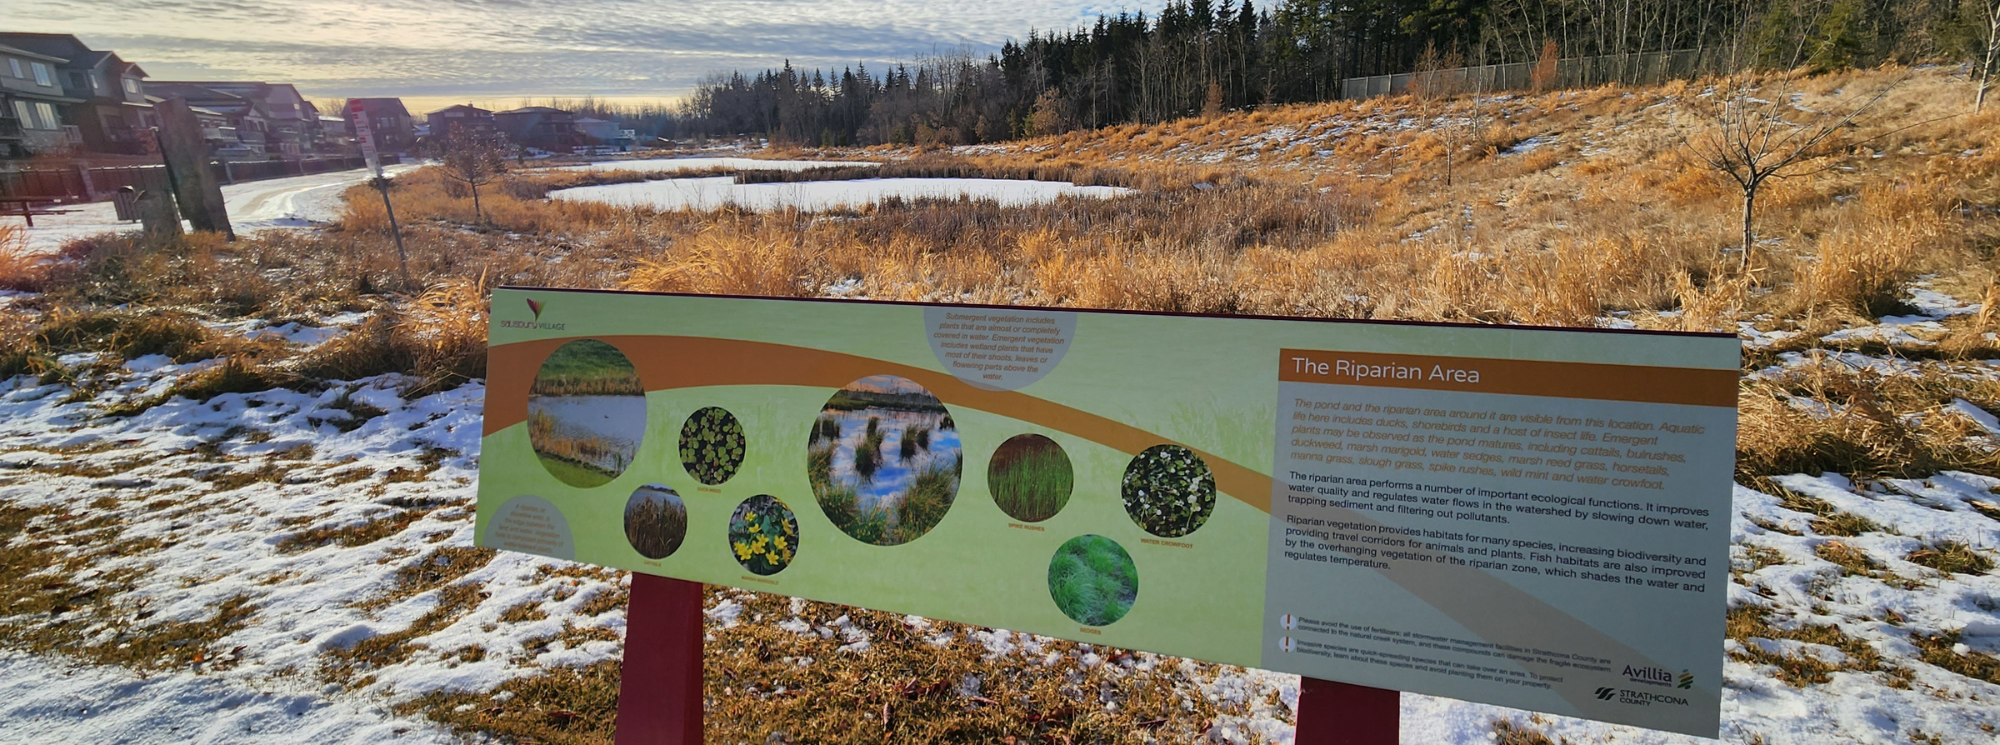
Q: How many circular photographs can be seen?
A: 8